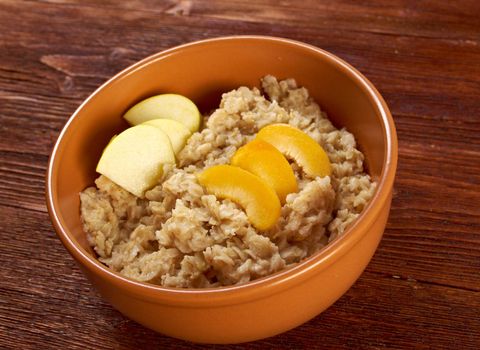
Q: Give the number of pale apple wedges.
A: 3